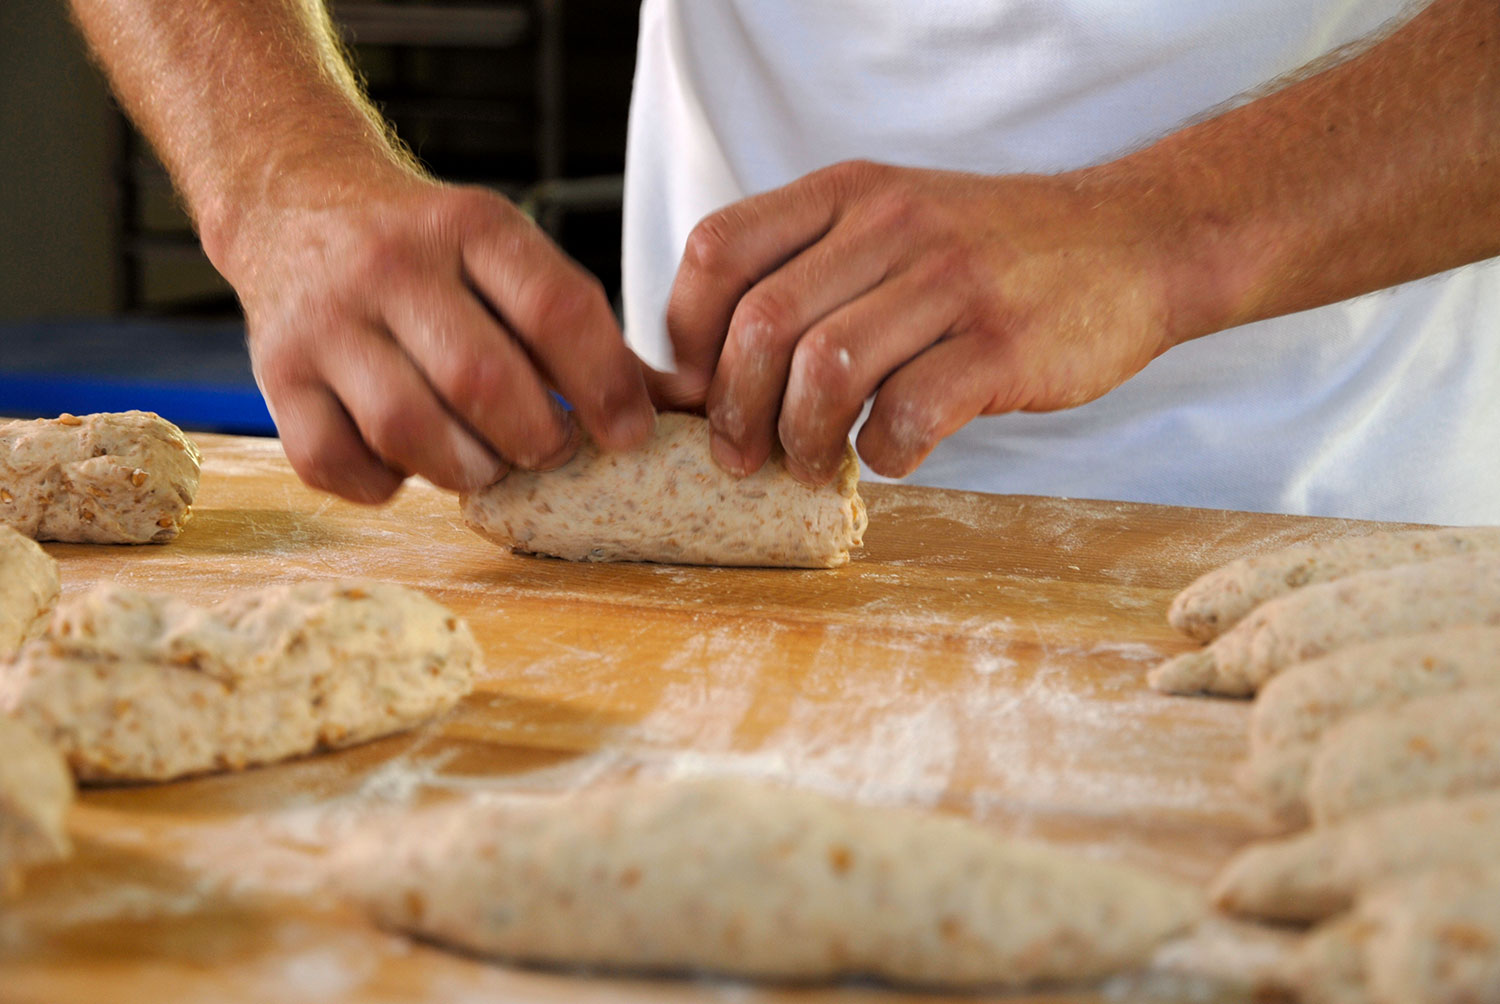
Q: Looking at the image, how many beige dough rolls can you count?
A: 12